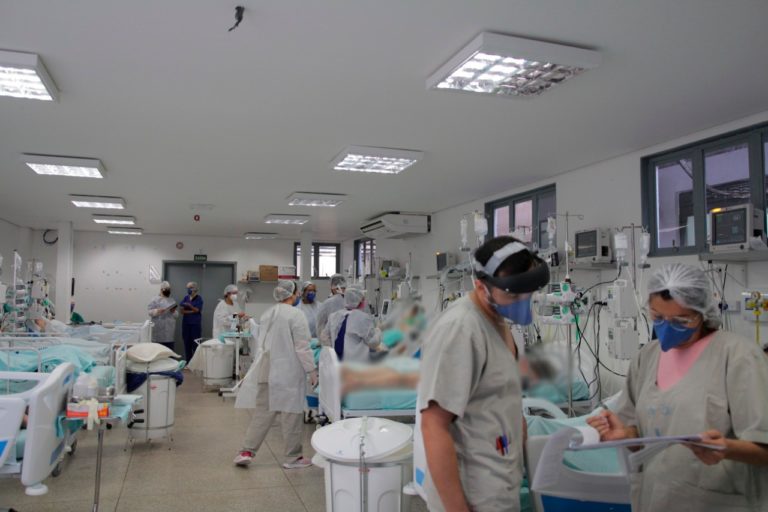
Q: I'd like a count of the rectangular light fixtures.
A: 10